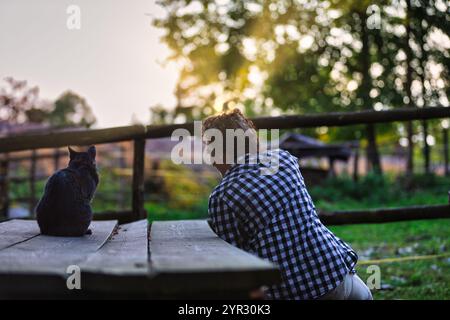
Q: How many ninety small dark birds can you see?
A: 0